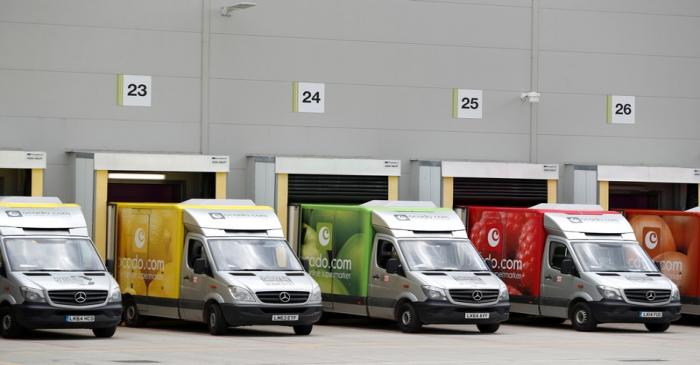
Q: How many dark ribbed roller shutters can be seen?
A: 2